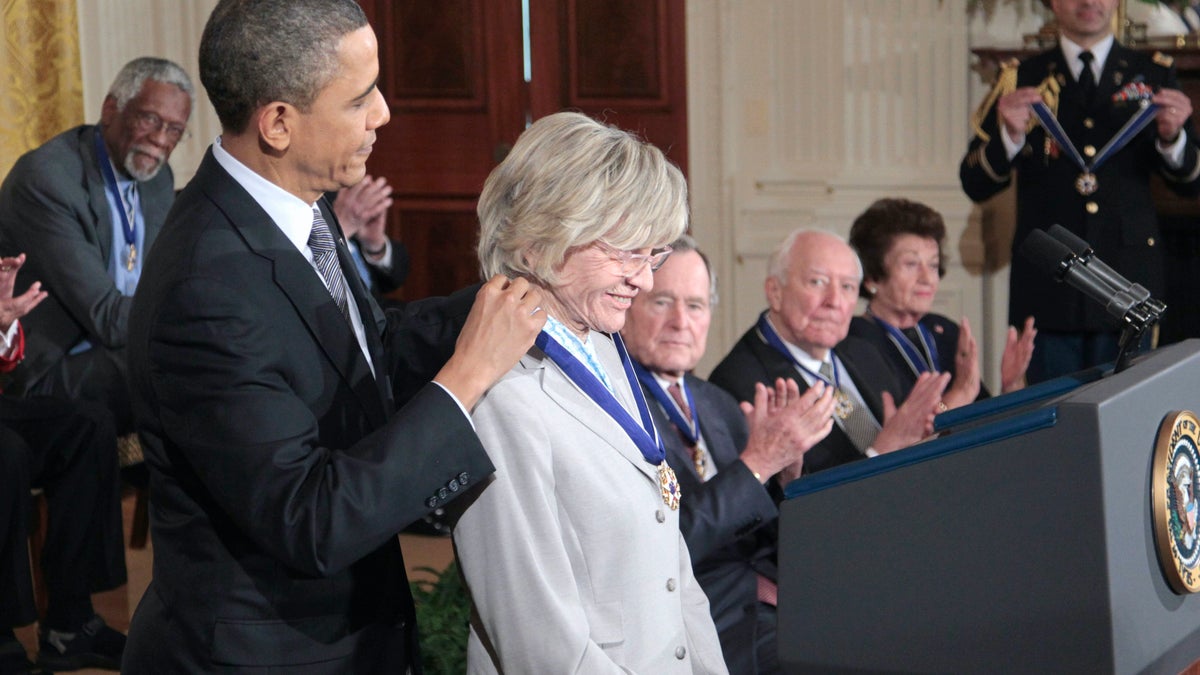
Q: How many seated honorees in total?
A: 4